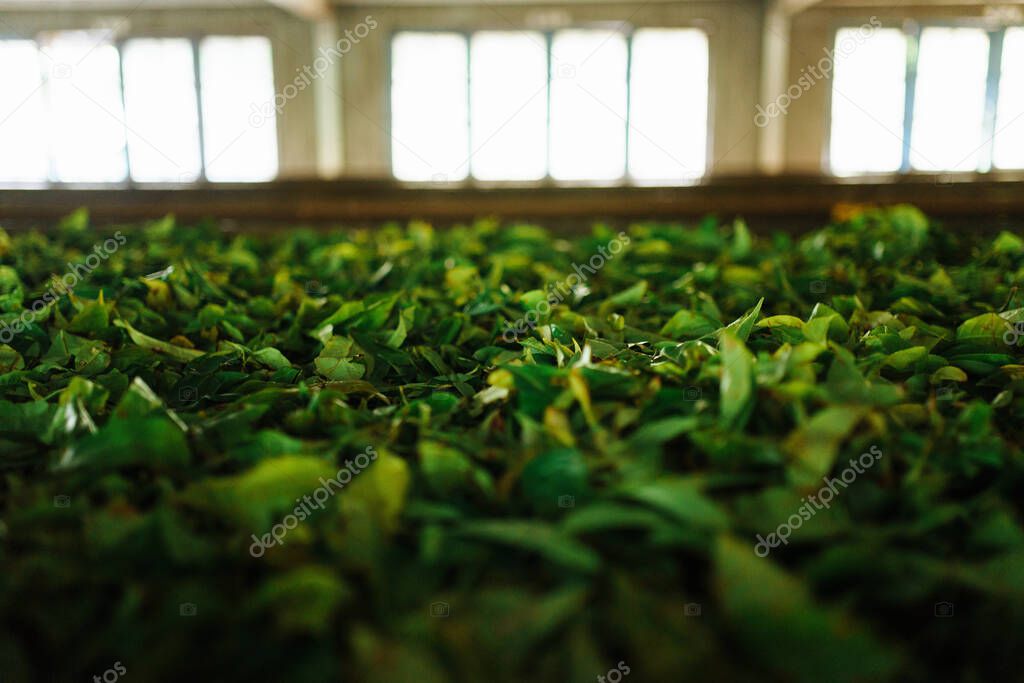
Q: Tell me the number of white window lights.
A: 11